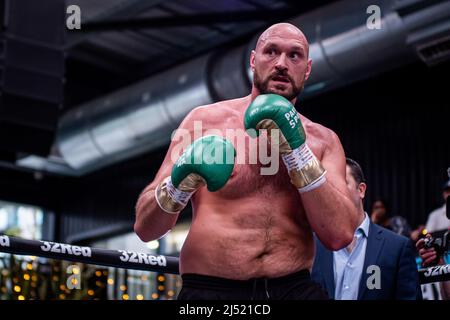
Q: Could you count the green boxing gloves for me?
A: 2